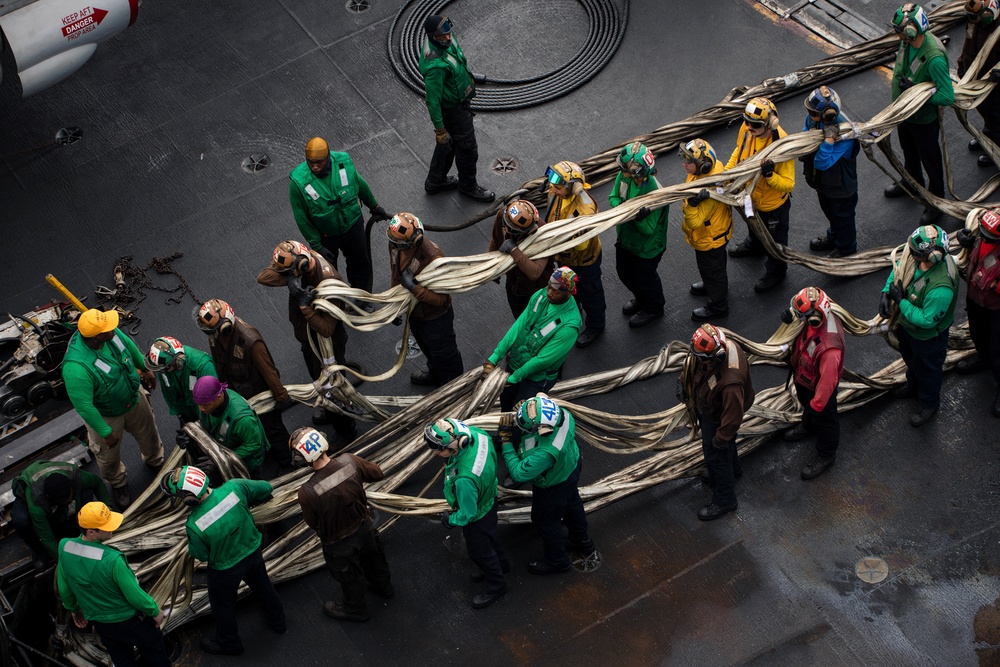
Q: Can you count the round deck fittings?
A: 7